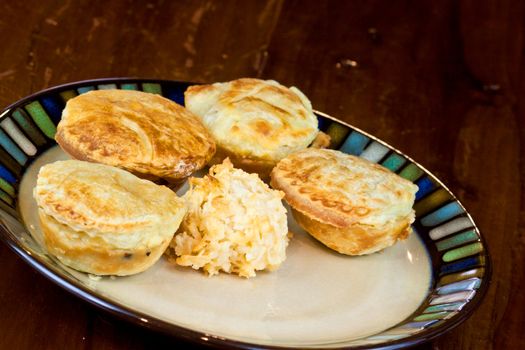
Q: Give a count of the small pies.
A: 4